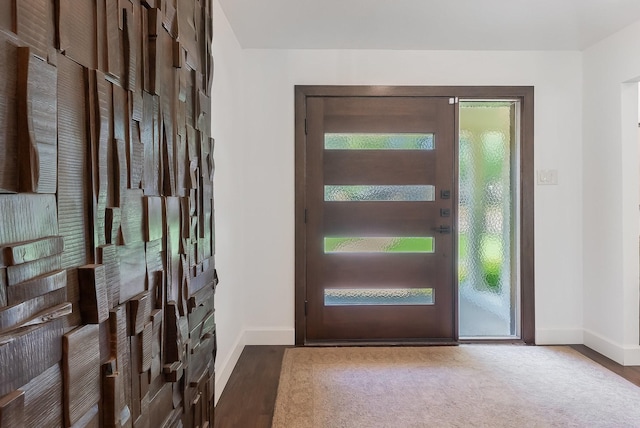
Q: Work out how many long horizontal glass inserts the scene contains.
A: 4